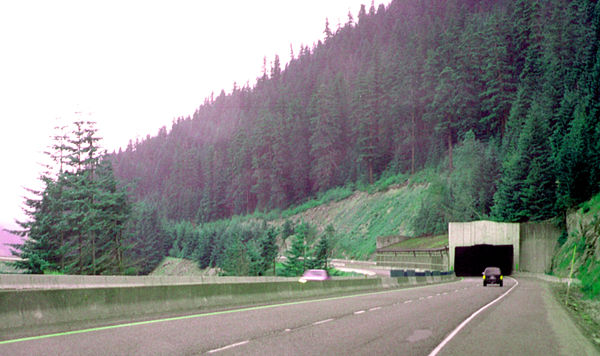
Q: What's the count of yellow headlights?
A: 2